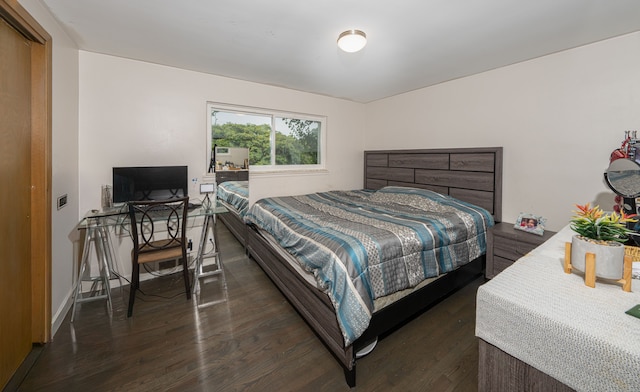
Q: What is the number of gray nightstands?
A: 1